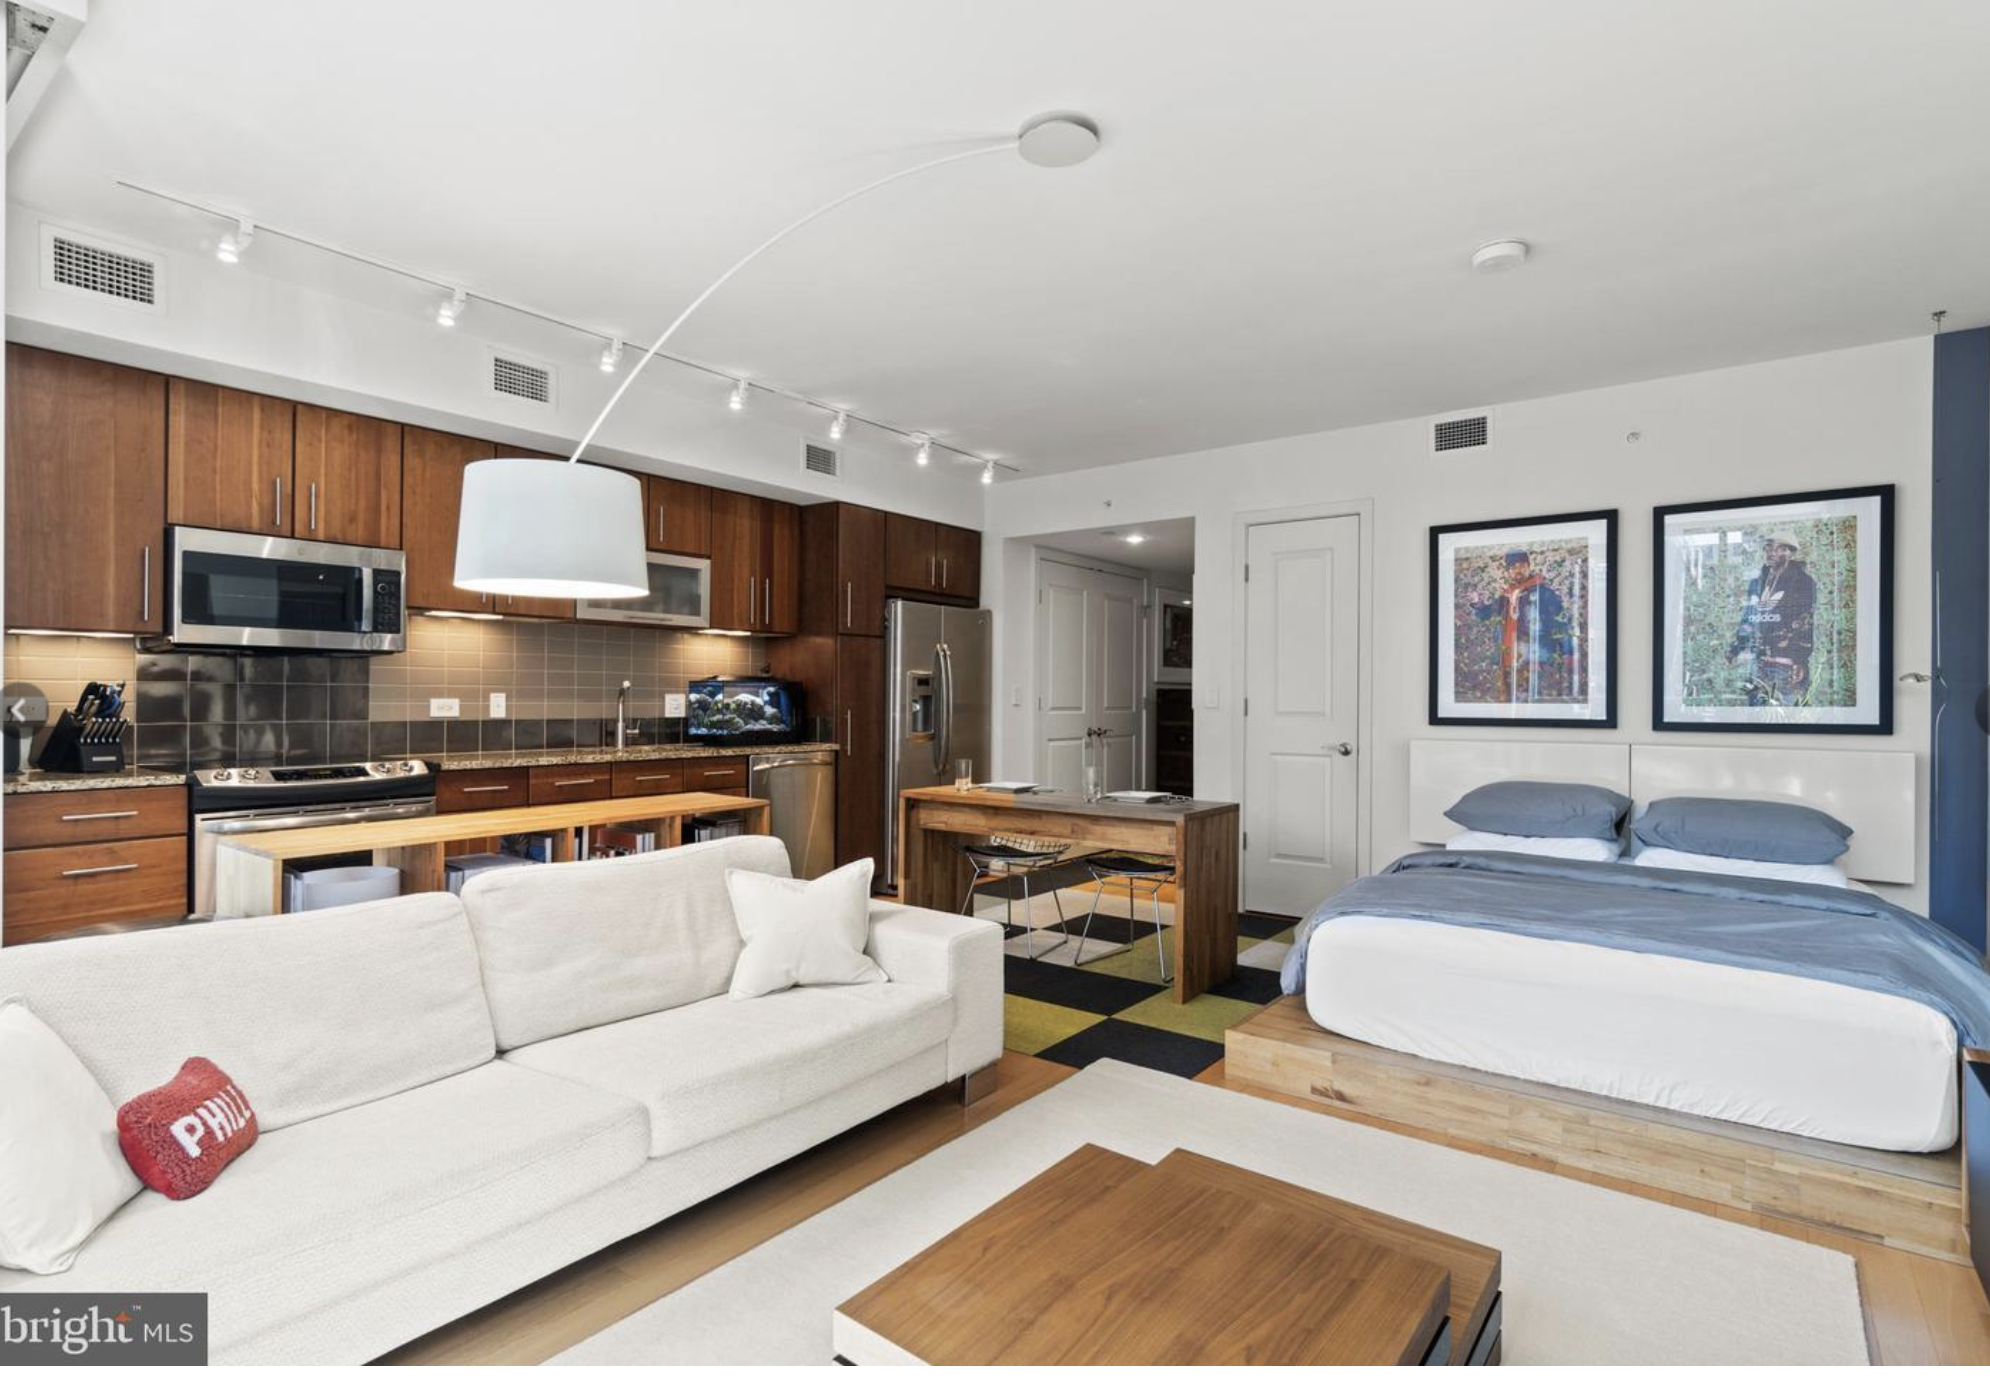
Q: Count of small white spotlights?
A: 7